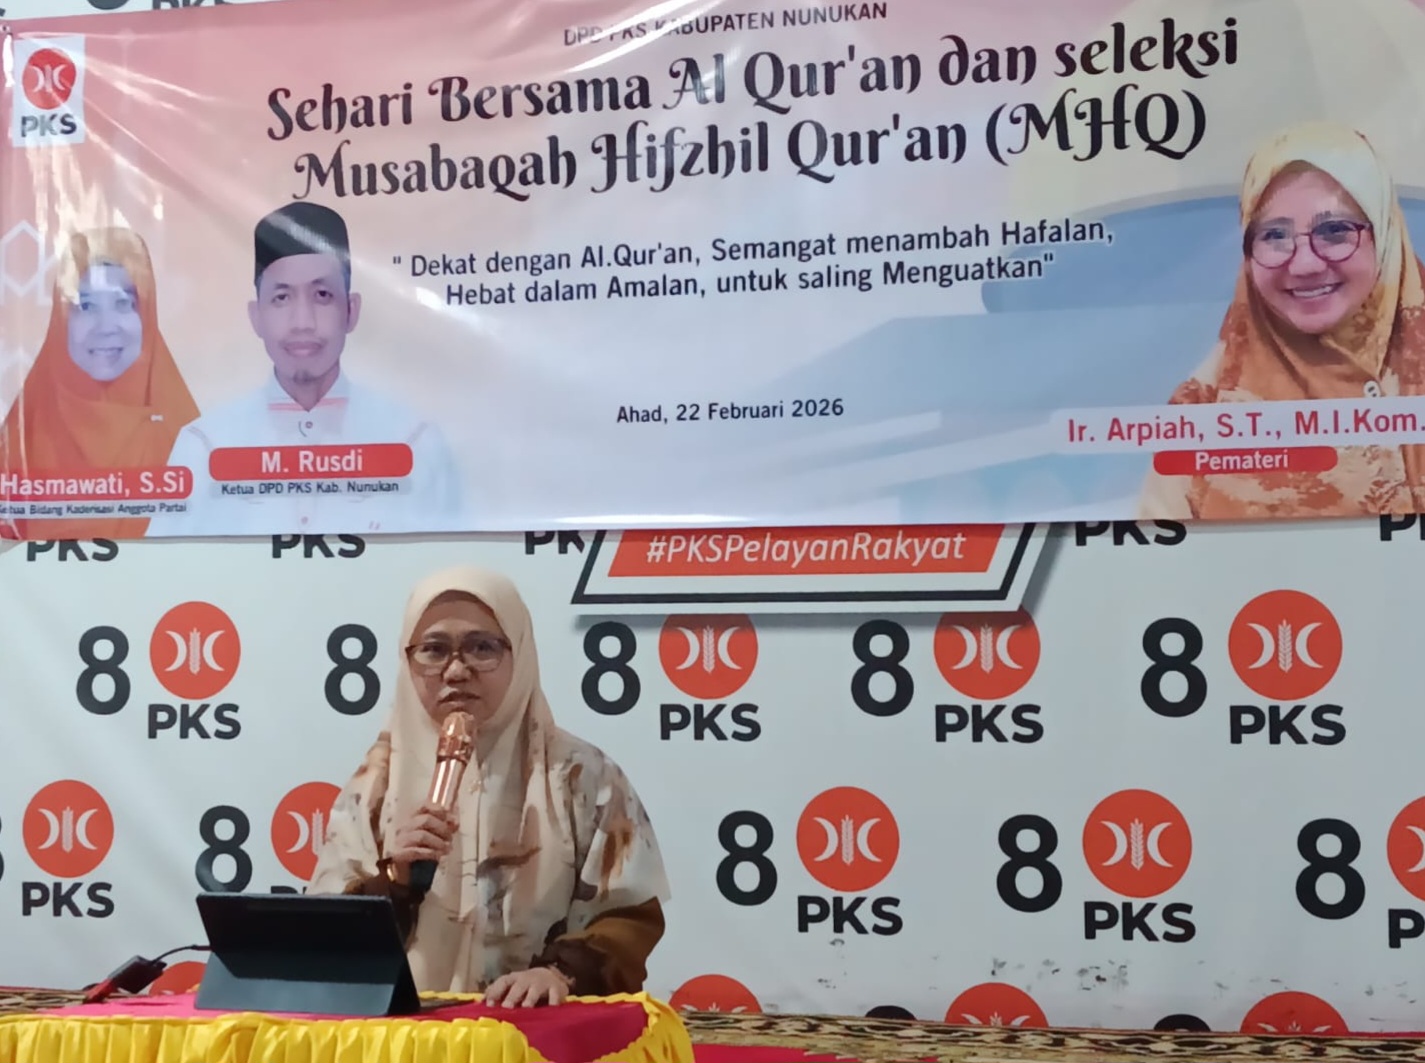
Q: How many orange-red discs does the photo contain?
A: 14